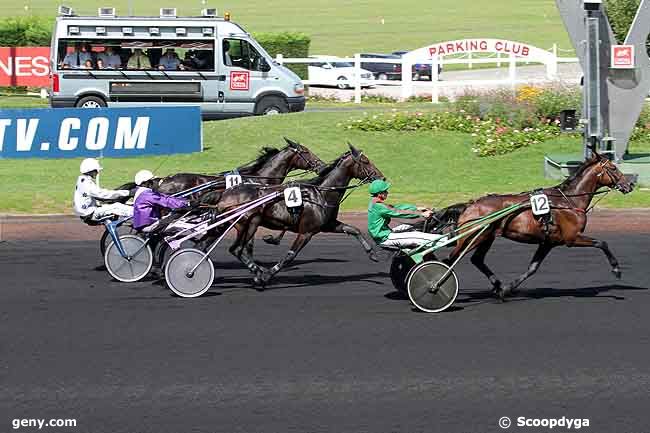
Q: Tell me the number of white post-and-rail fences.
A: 1